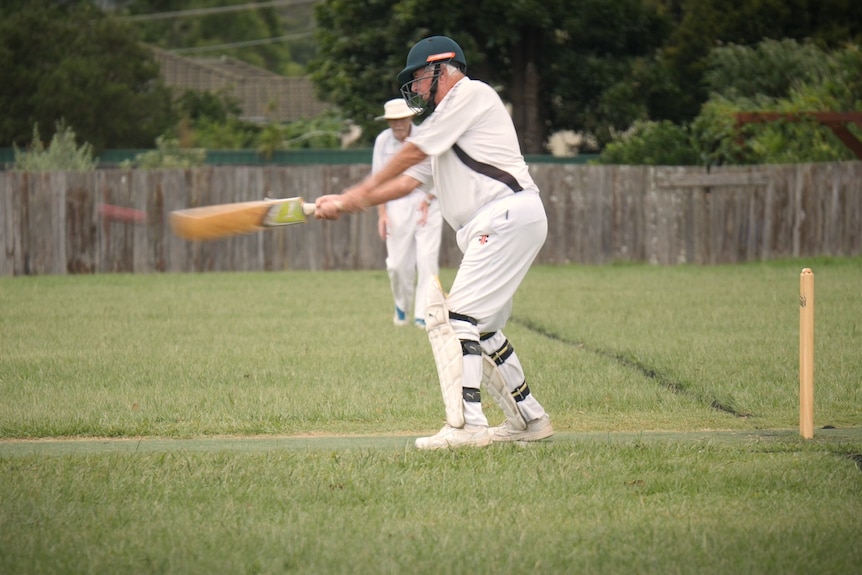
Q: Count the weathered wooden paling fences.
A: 1